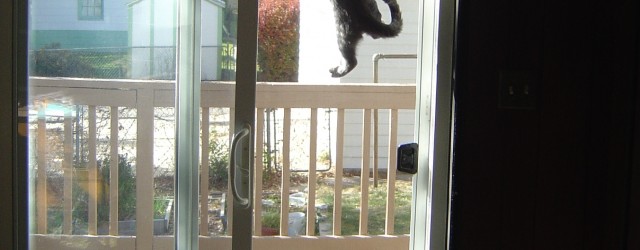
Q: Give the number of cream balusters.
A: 12